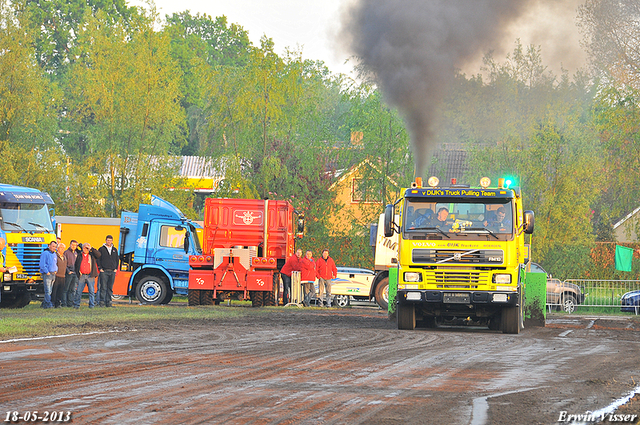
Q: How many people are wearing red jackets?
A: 3